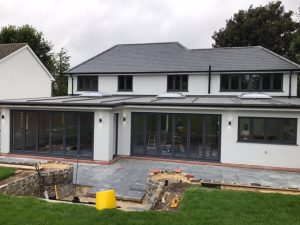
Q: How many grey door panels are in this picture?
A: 12